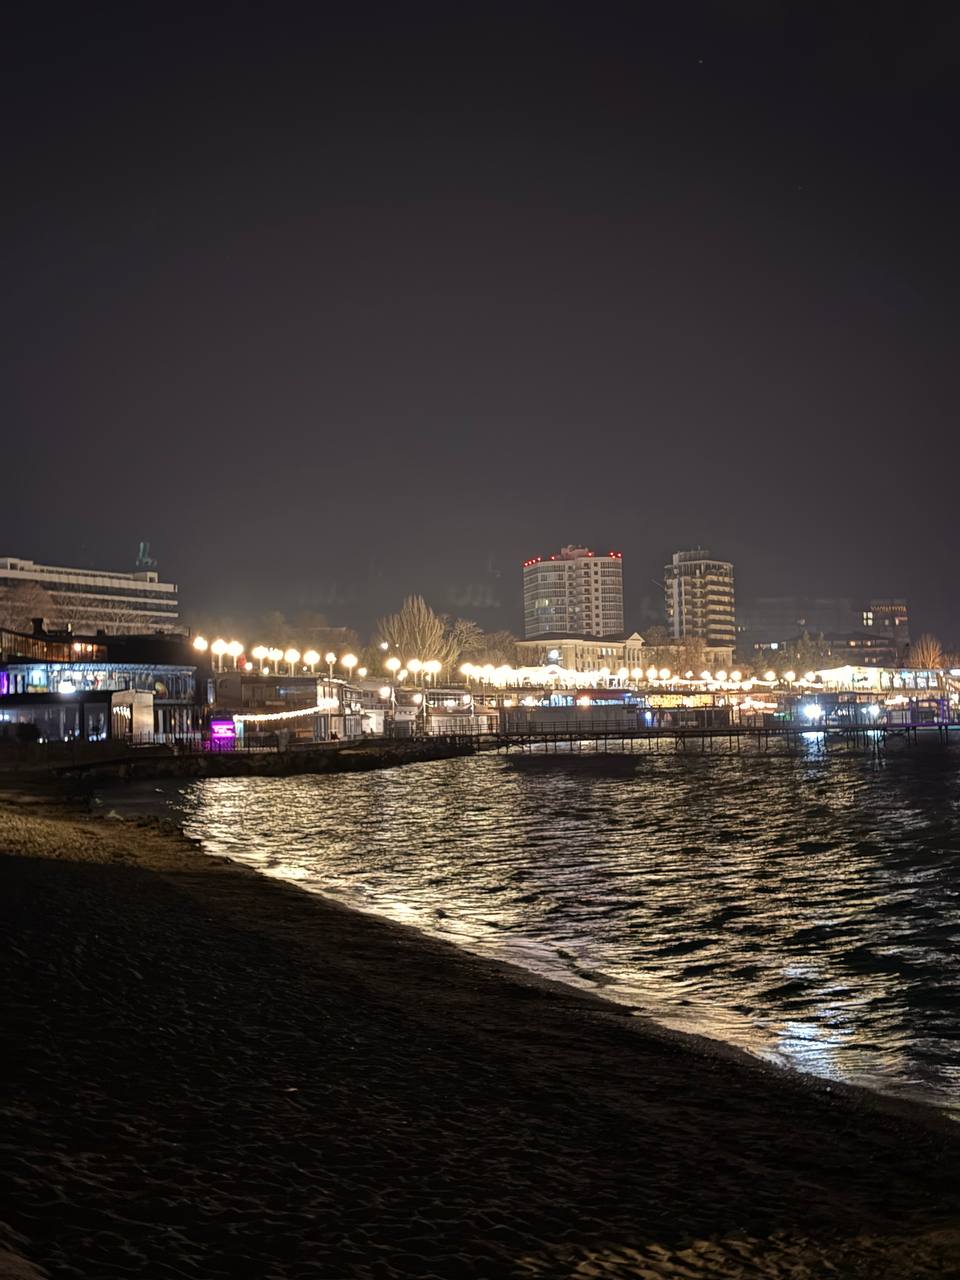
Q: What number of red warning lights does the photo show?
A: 9